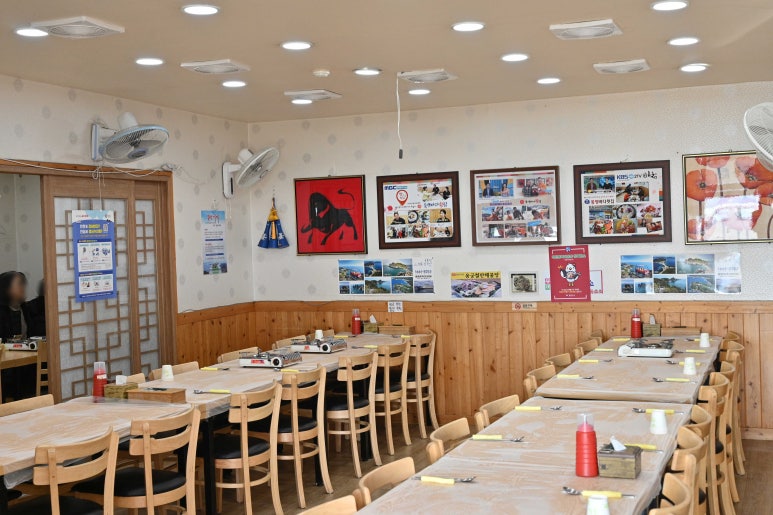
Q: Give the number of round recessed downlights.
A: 14